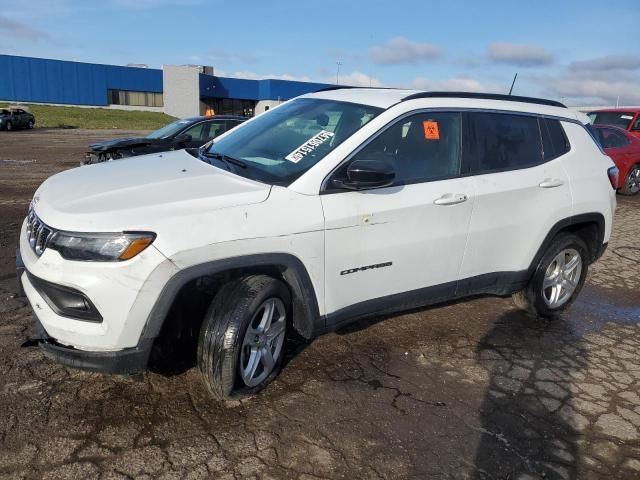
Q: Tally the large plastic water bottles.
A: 0